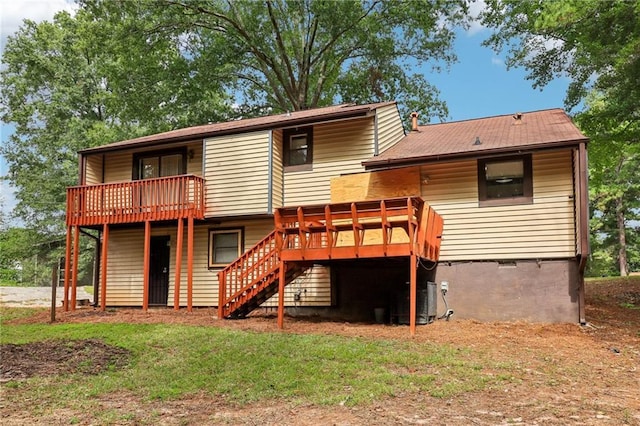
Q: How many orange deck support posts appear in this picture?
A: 8